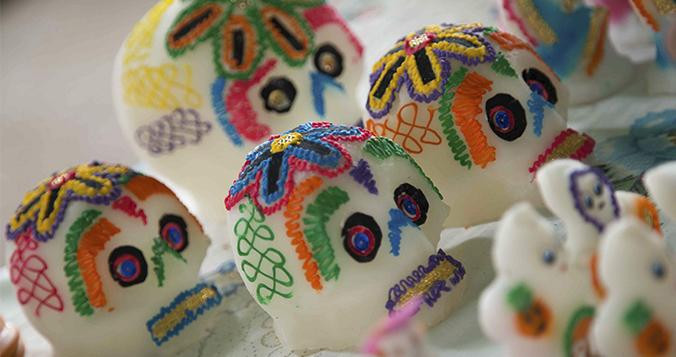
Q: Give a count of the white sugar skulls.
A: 4